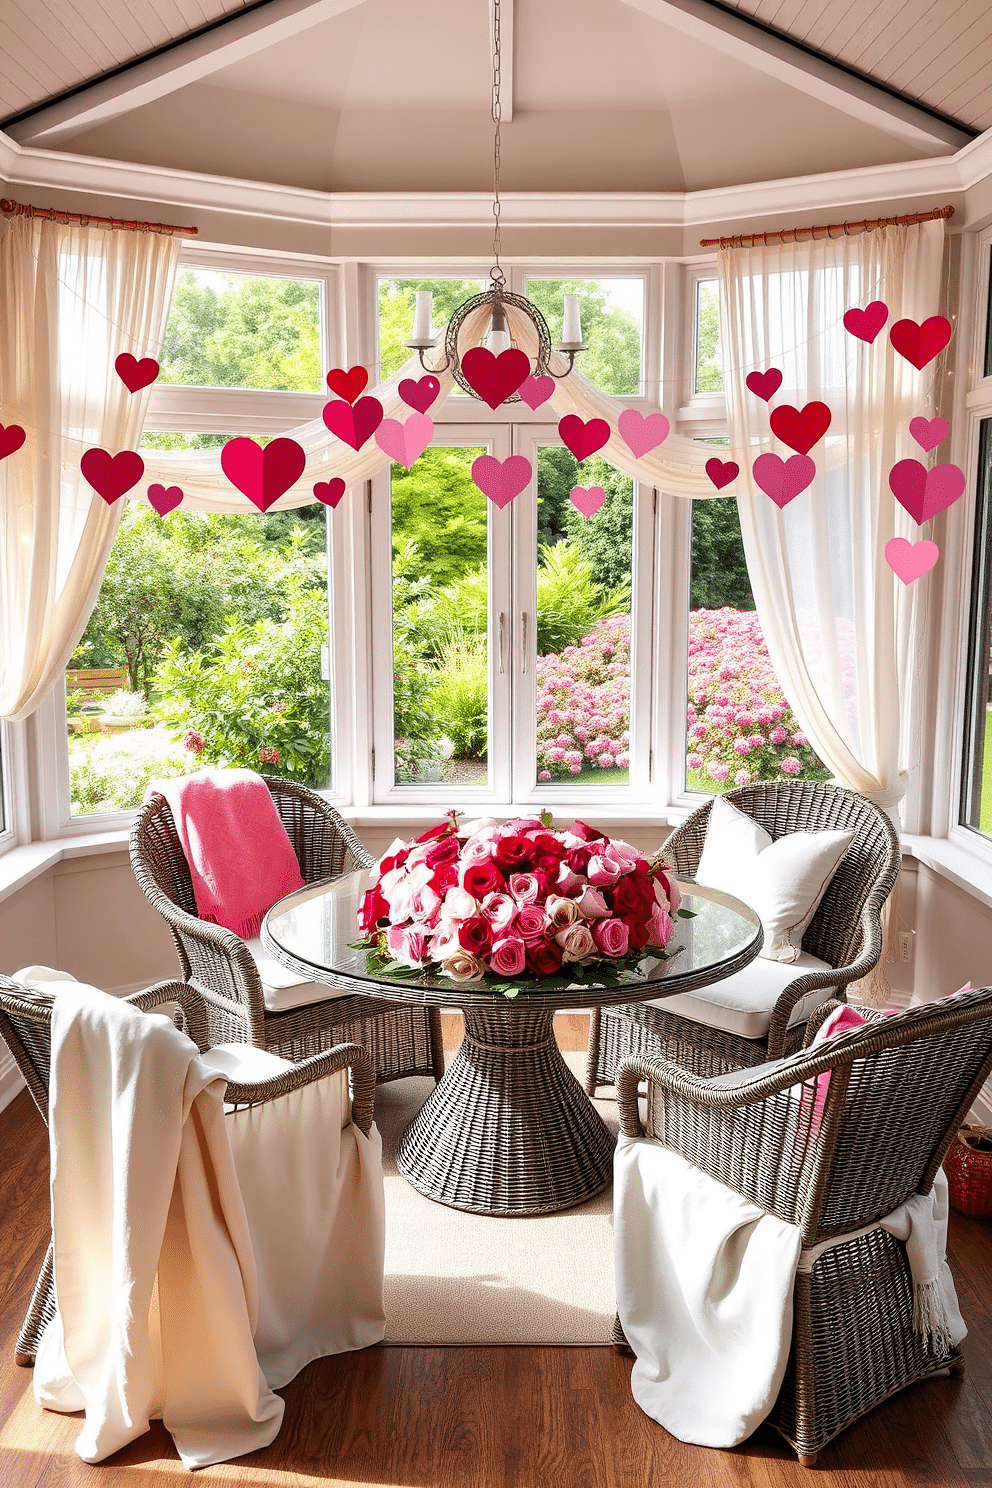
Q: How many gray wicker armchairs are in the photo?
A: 4